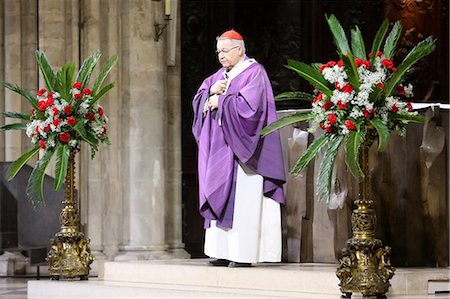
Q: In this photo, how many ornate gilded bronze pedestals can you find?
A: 2